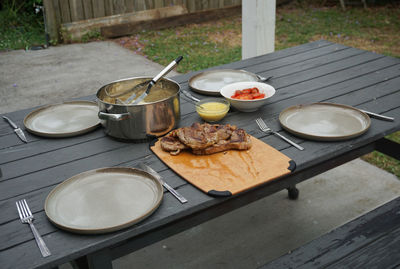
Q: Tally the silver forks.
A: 3